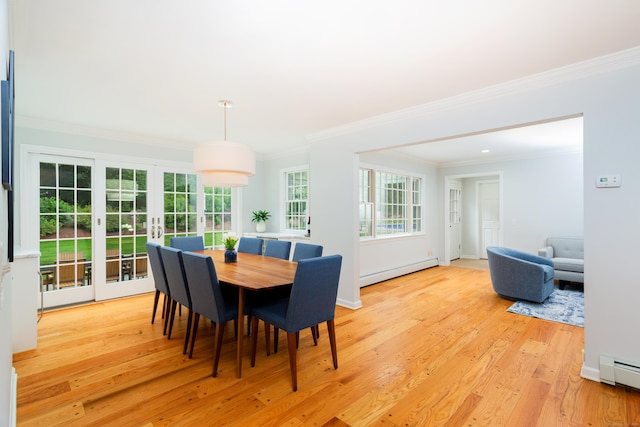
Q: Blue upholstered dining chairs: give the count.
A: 8